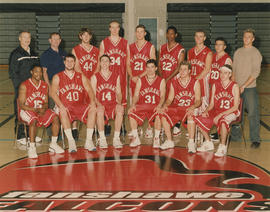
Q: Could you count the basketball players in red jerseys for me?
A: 12